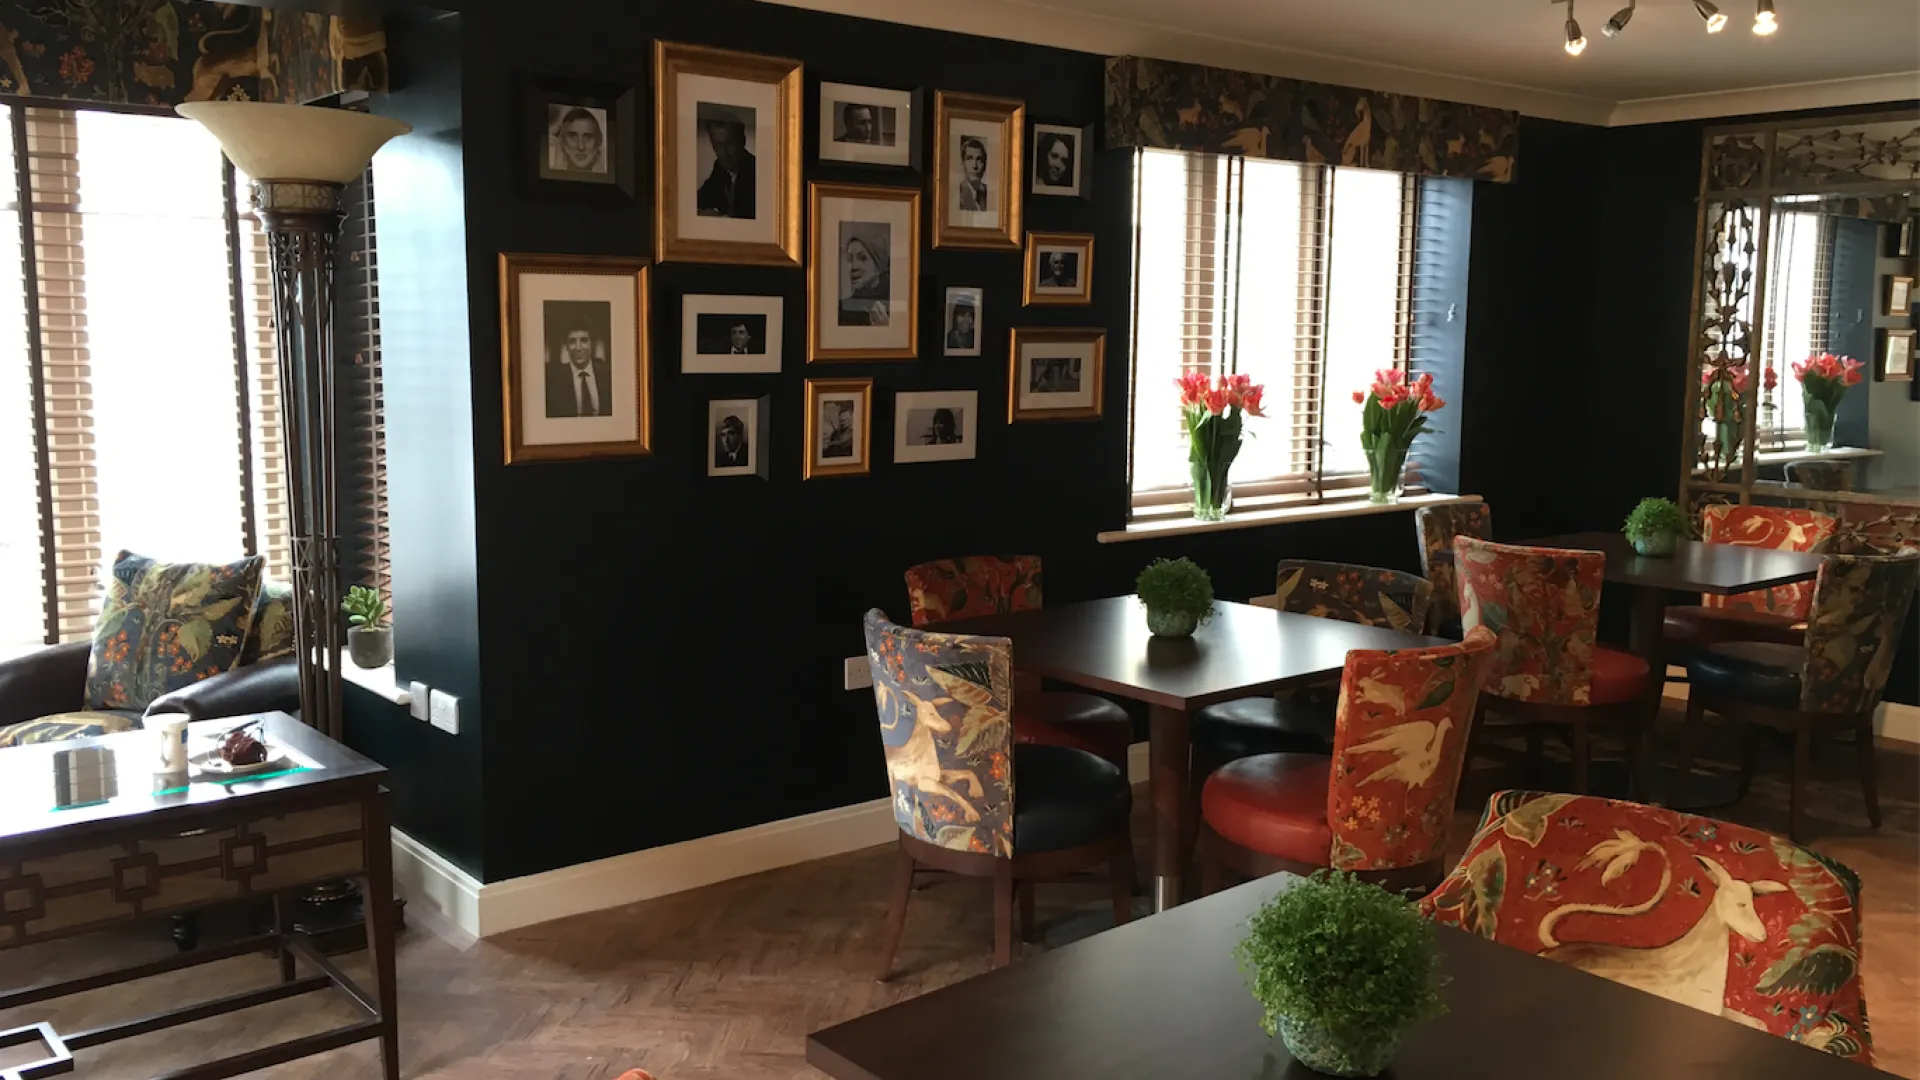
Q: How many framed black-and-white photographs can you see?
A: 14